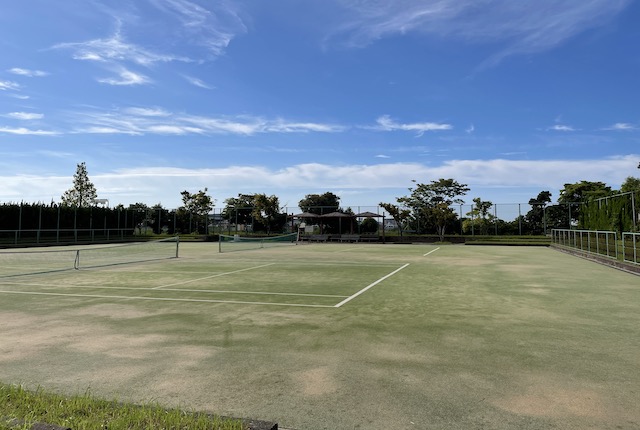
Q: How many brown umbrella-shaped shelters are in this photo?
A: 3